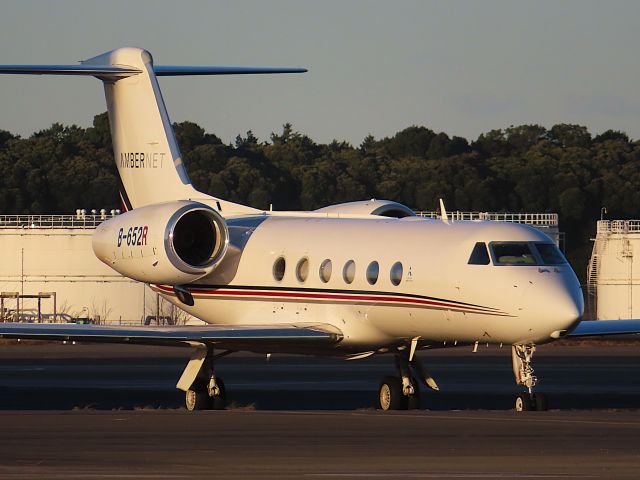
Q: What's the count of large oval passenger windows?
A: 6